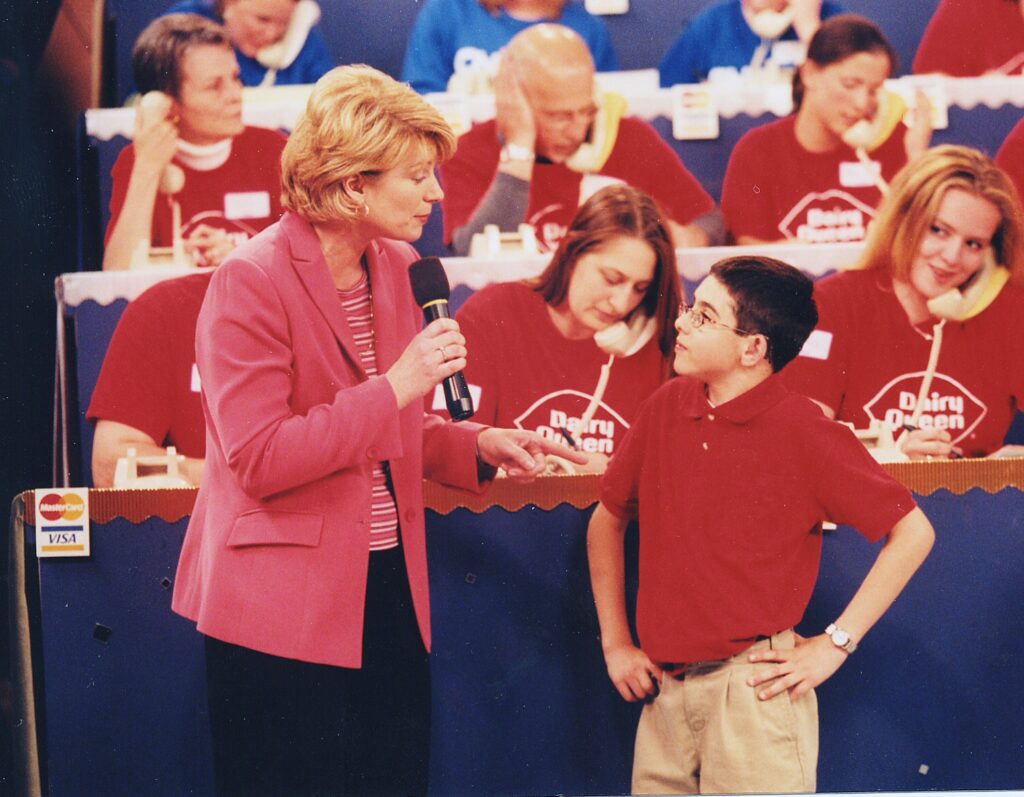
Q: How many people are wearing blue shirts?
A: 3